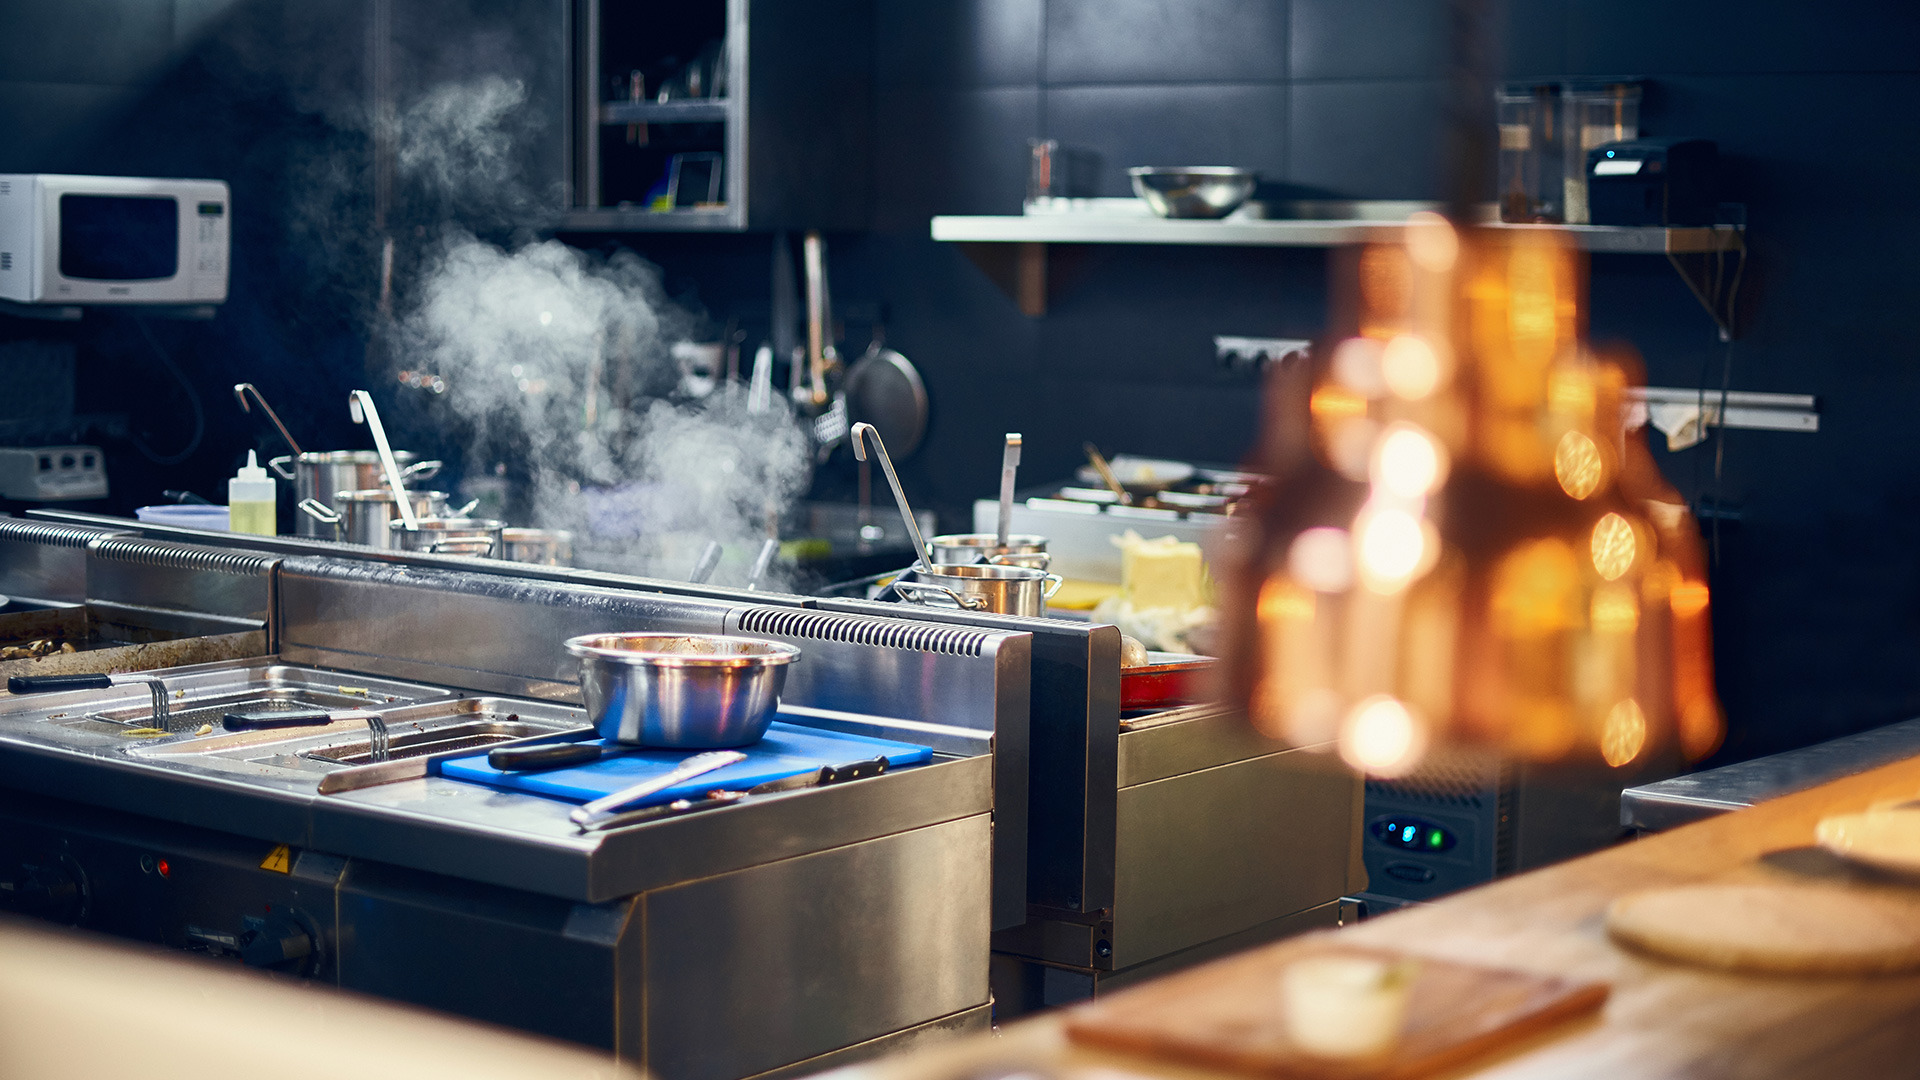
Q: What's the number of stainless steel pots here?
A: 6